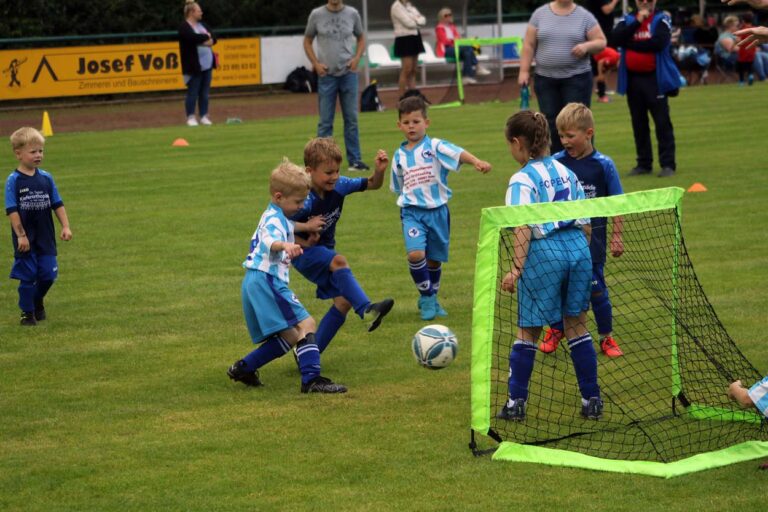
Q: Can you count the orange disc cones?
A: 2